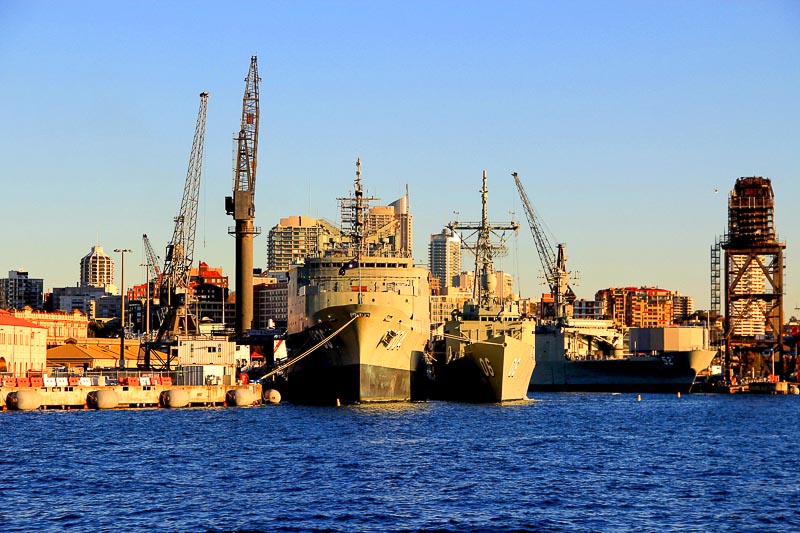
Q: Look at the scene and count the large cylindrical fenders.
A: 5